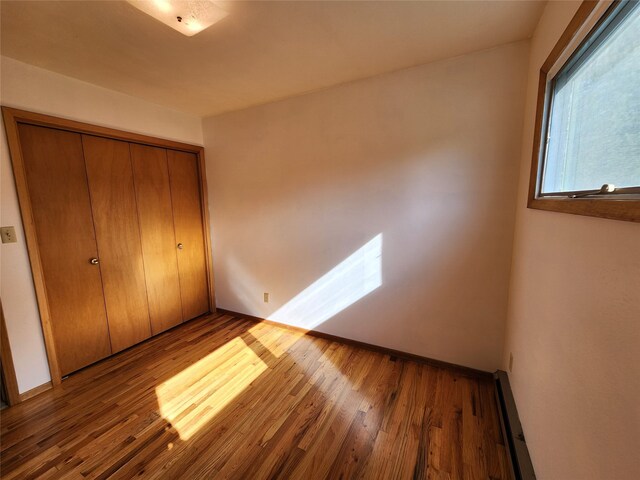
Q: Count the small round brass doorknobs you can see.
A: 2